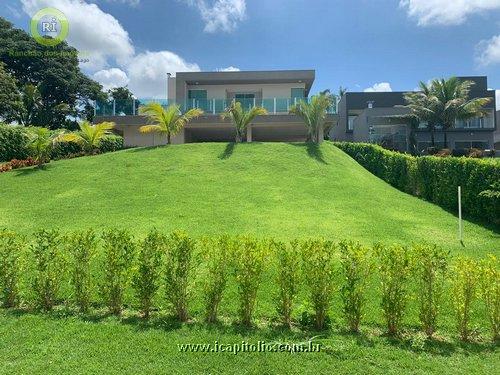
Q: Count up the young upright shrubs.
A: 15